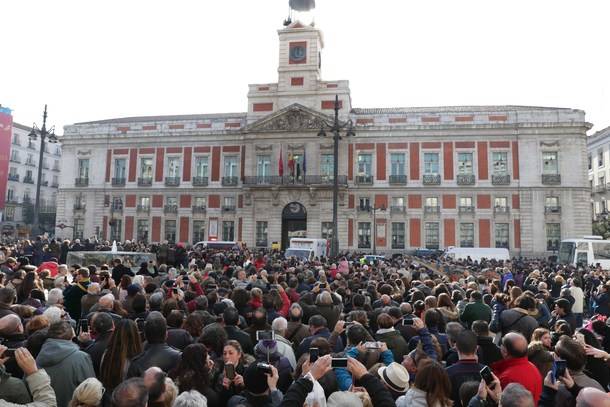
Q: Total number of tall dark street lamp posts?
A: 2